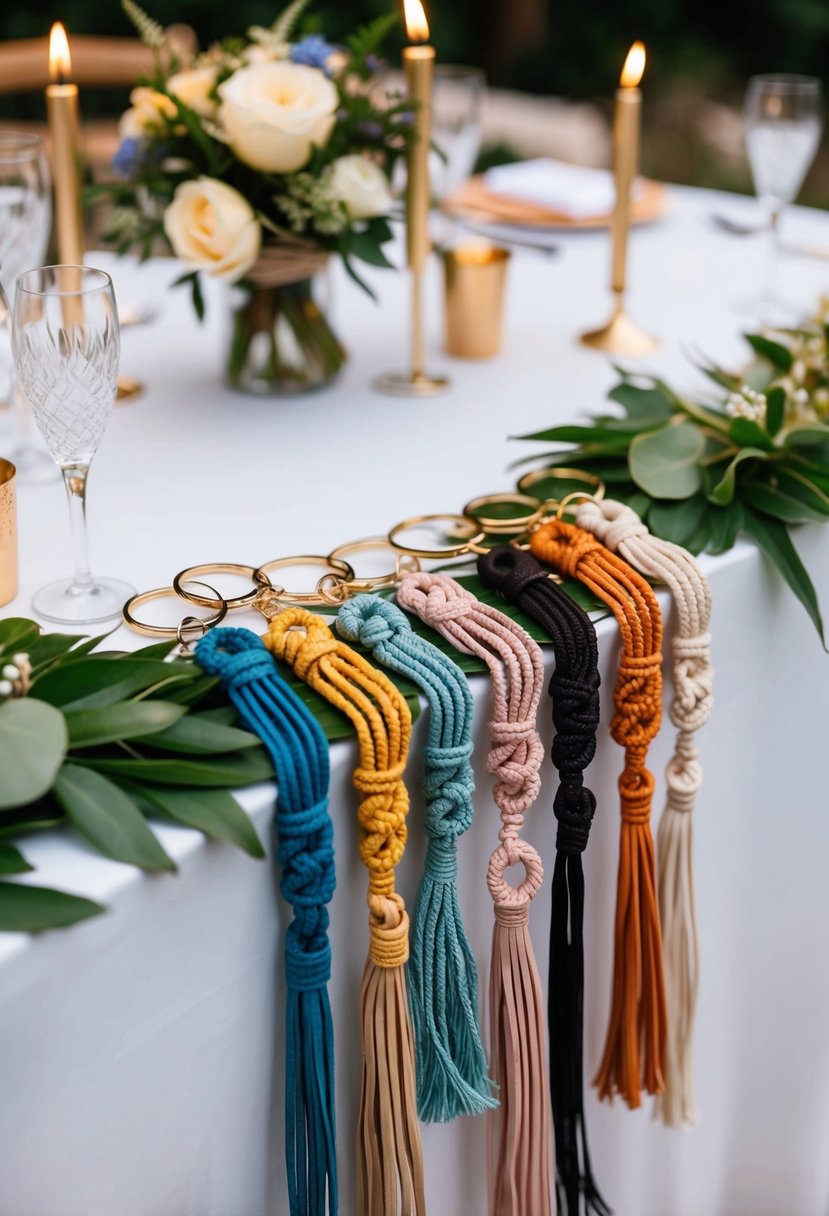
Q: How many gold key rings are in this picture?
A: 7